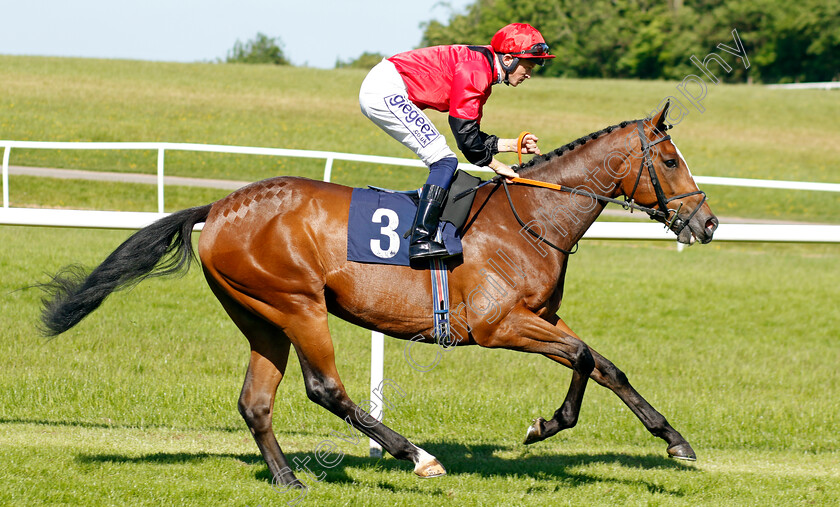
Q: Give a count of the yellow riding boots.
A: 0